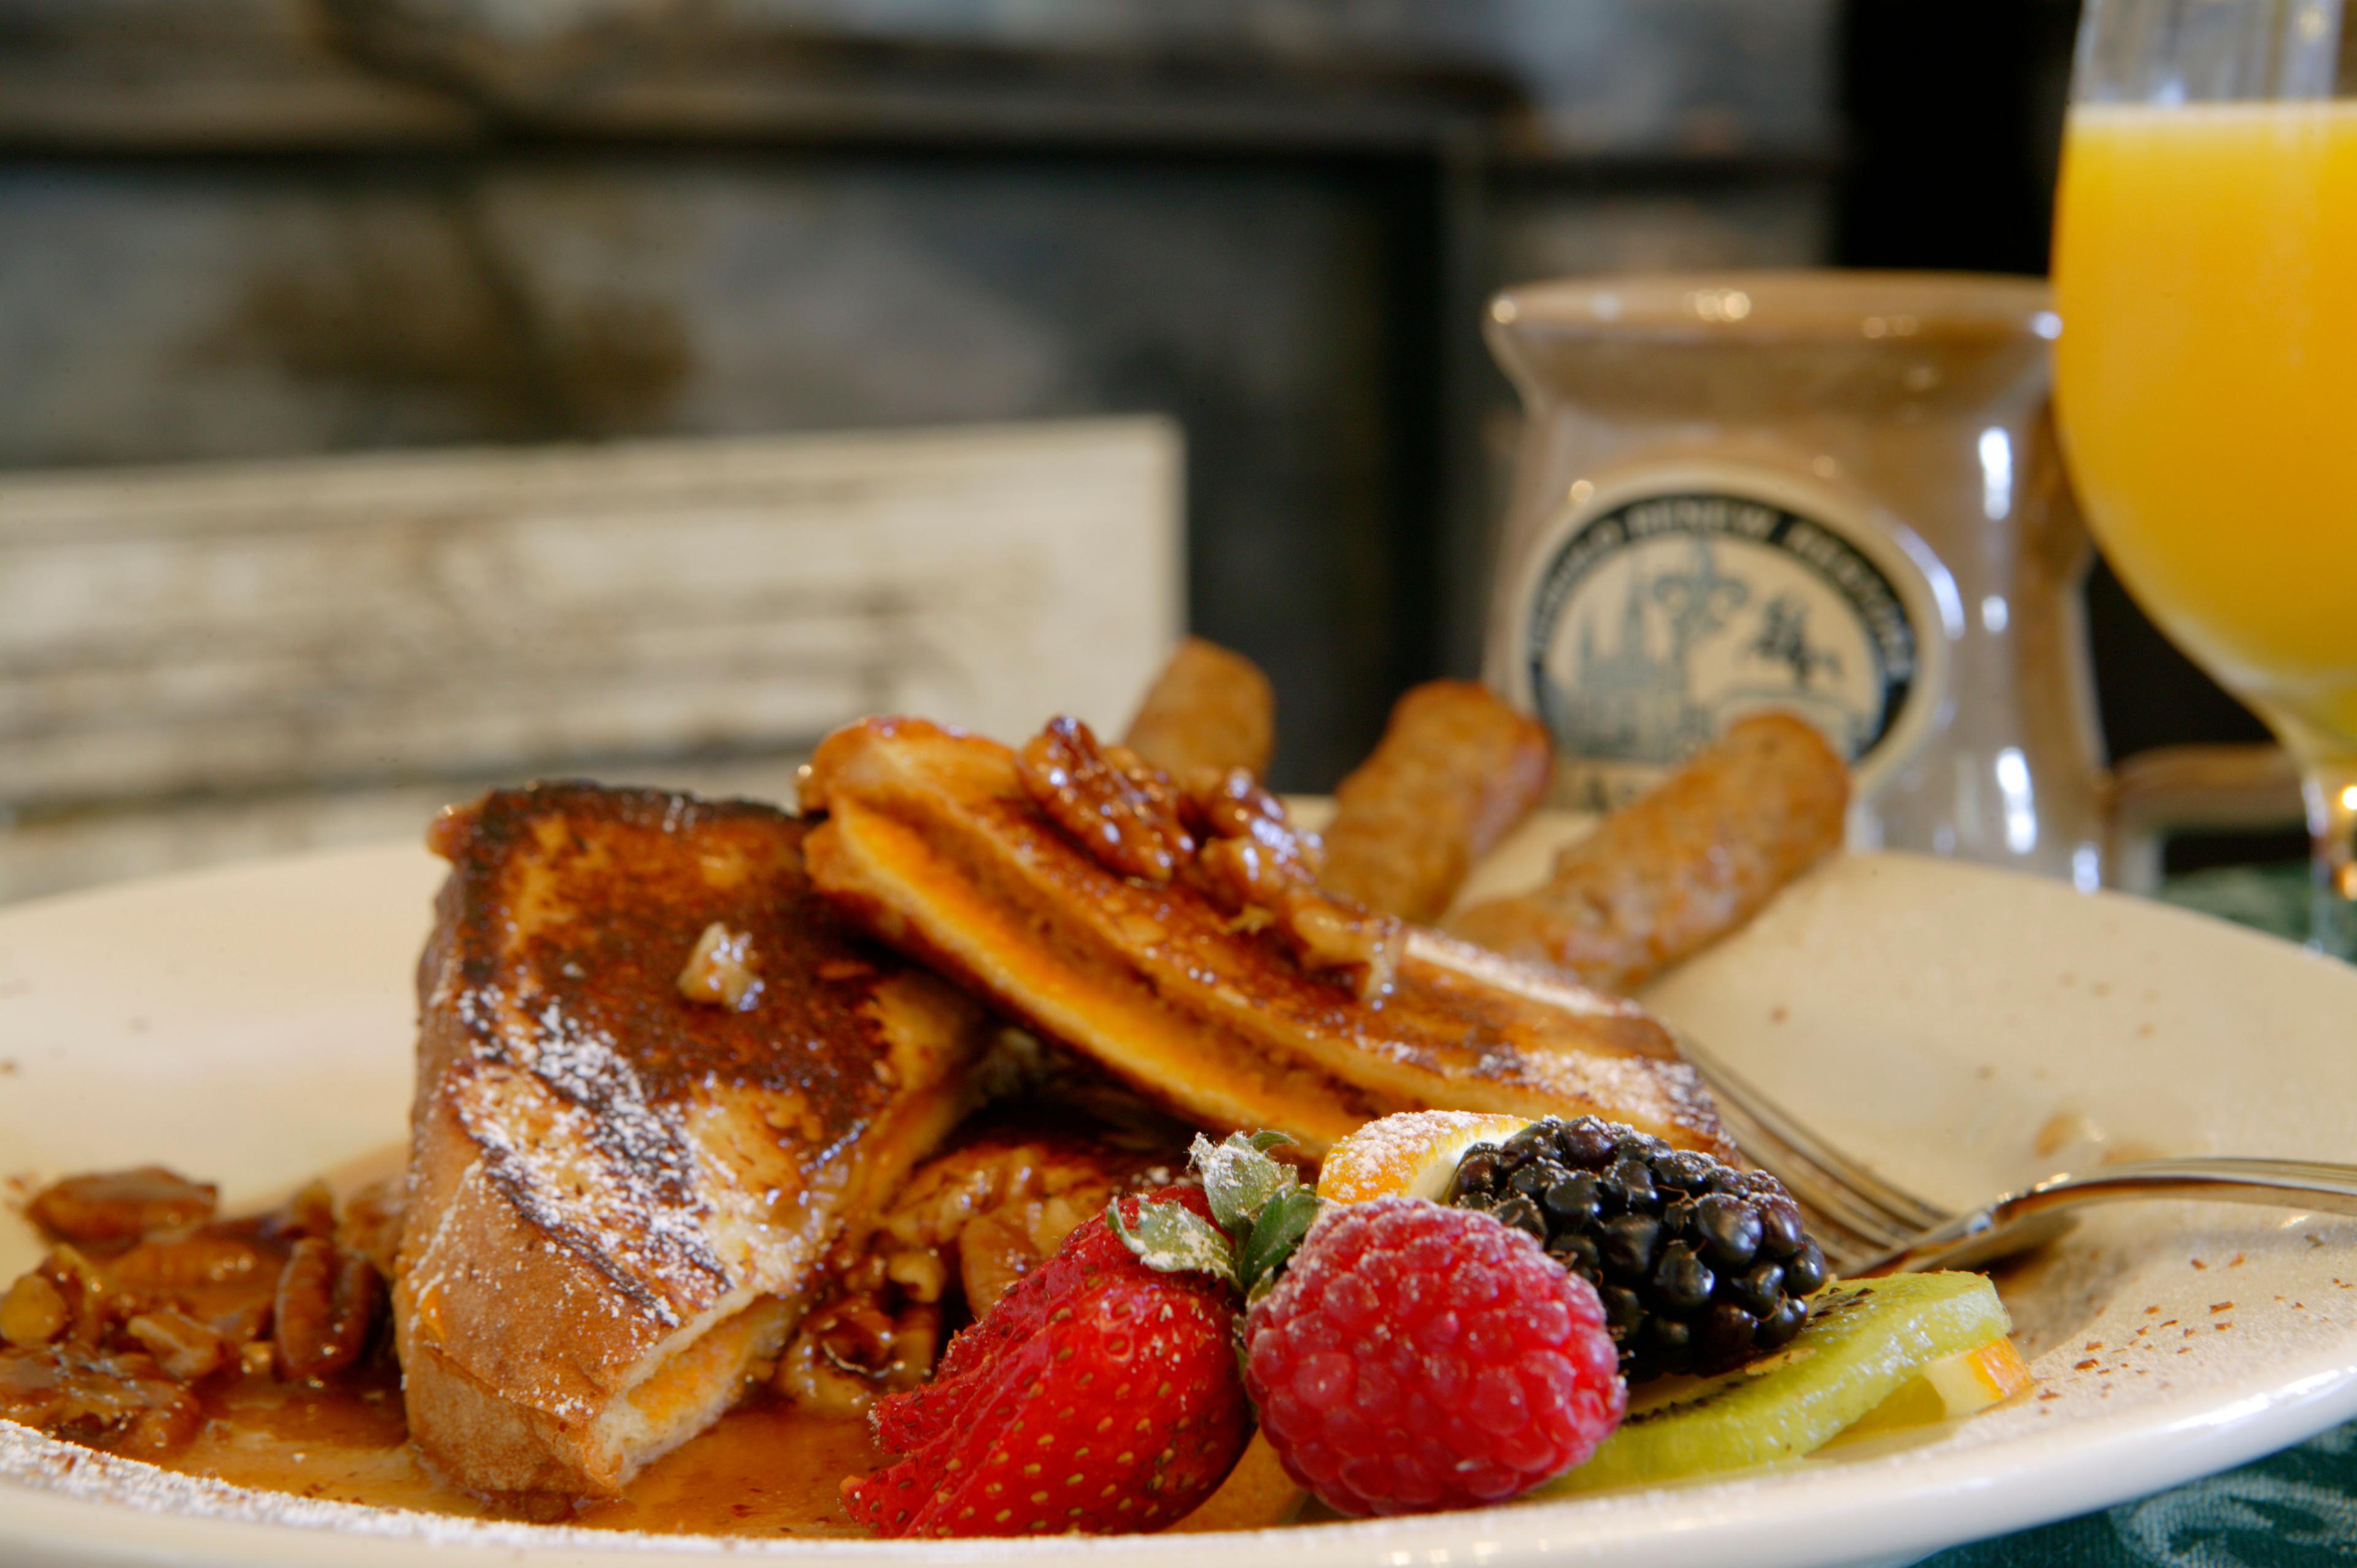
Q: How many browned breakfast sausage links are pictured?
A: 3